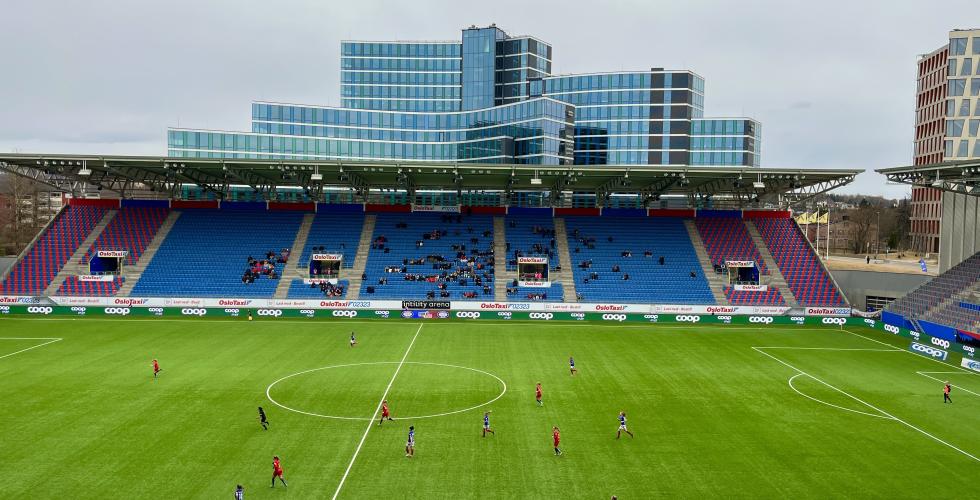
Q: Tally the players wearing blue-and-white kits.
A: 6